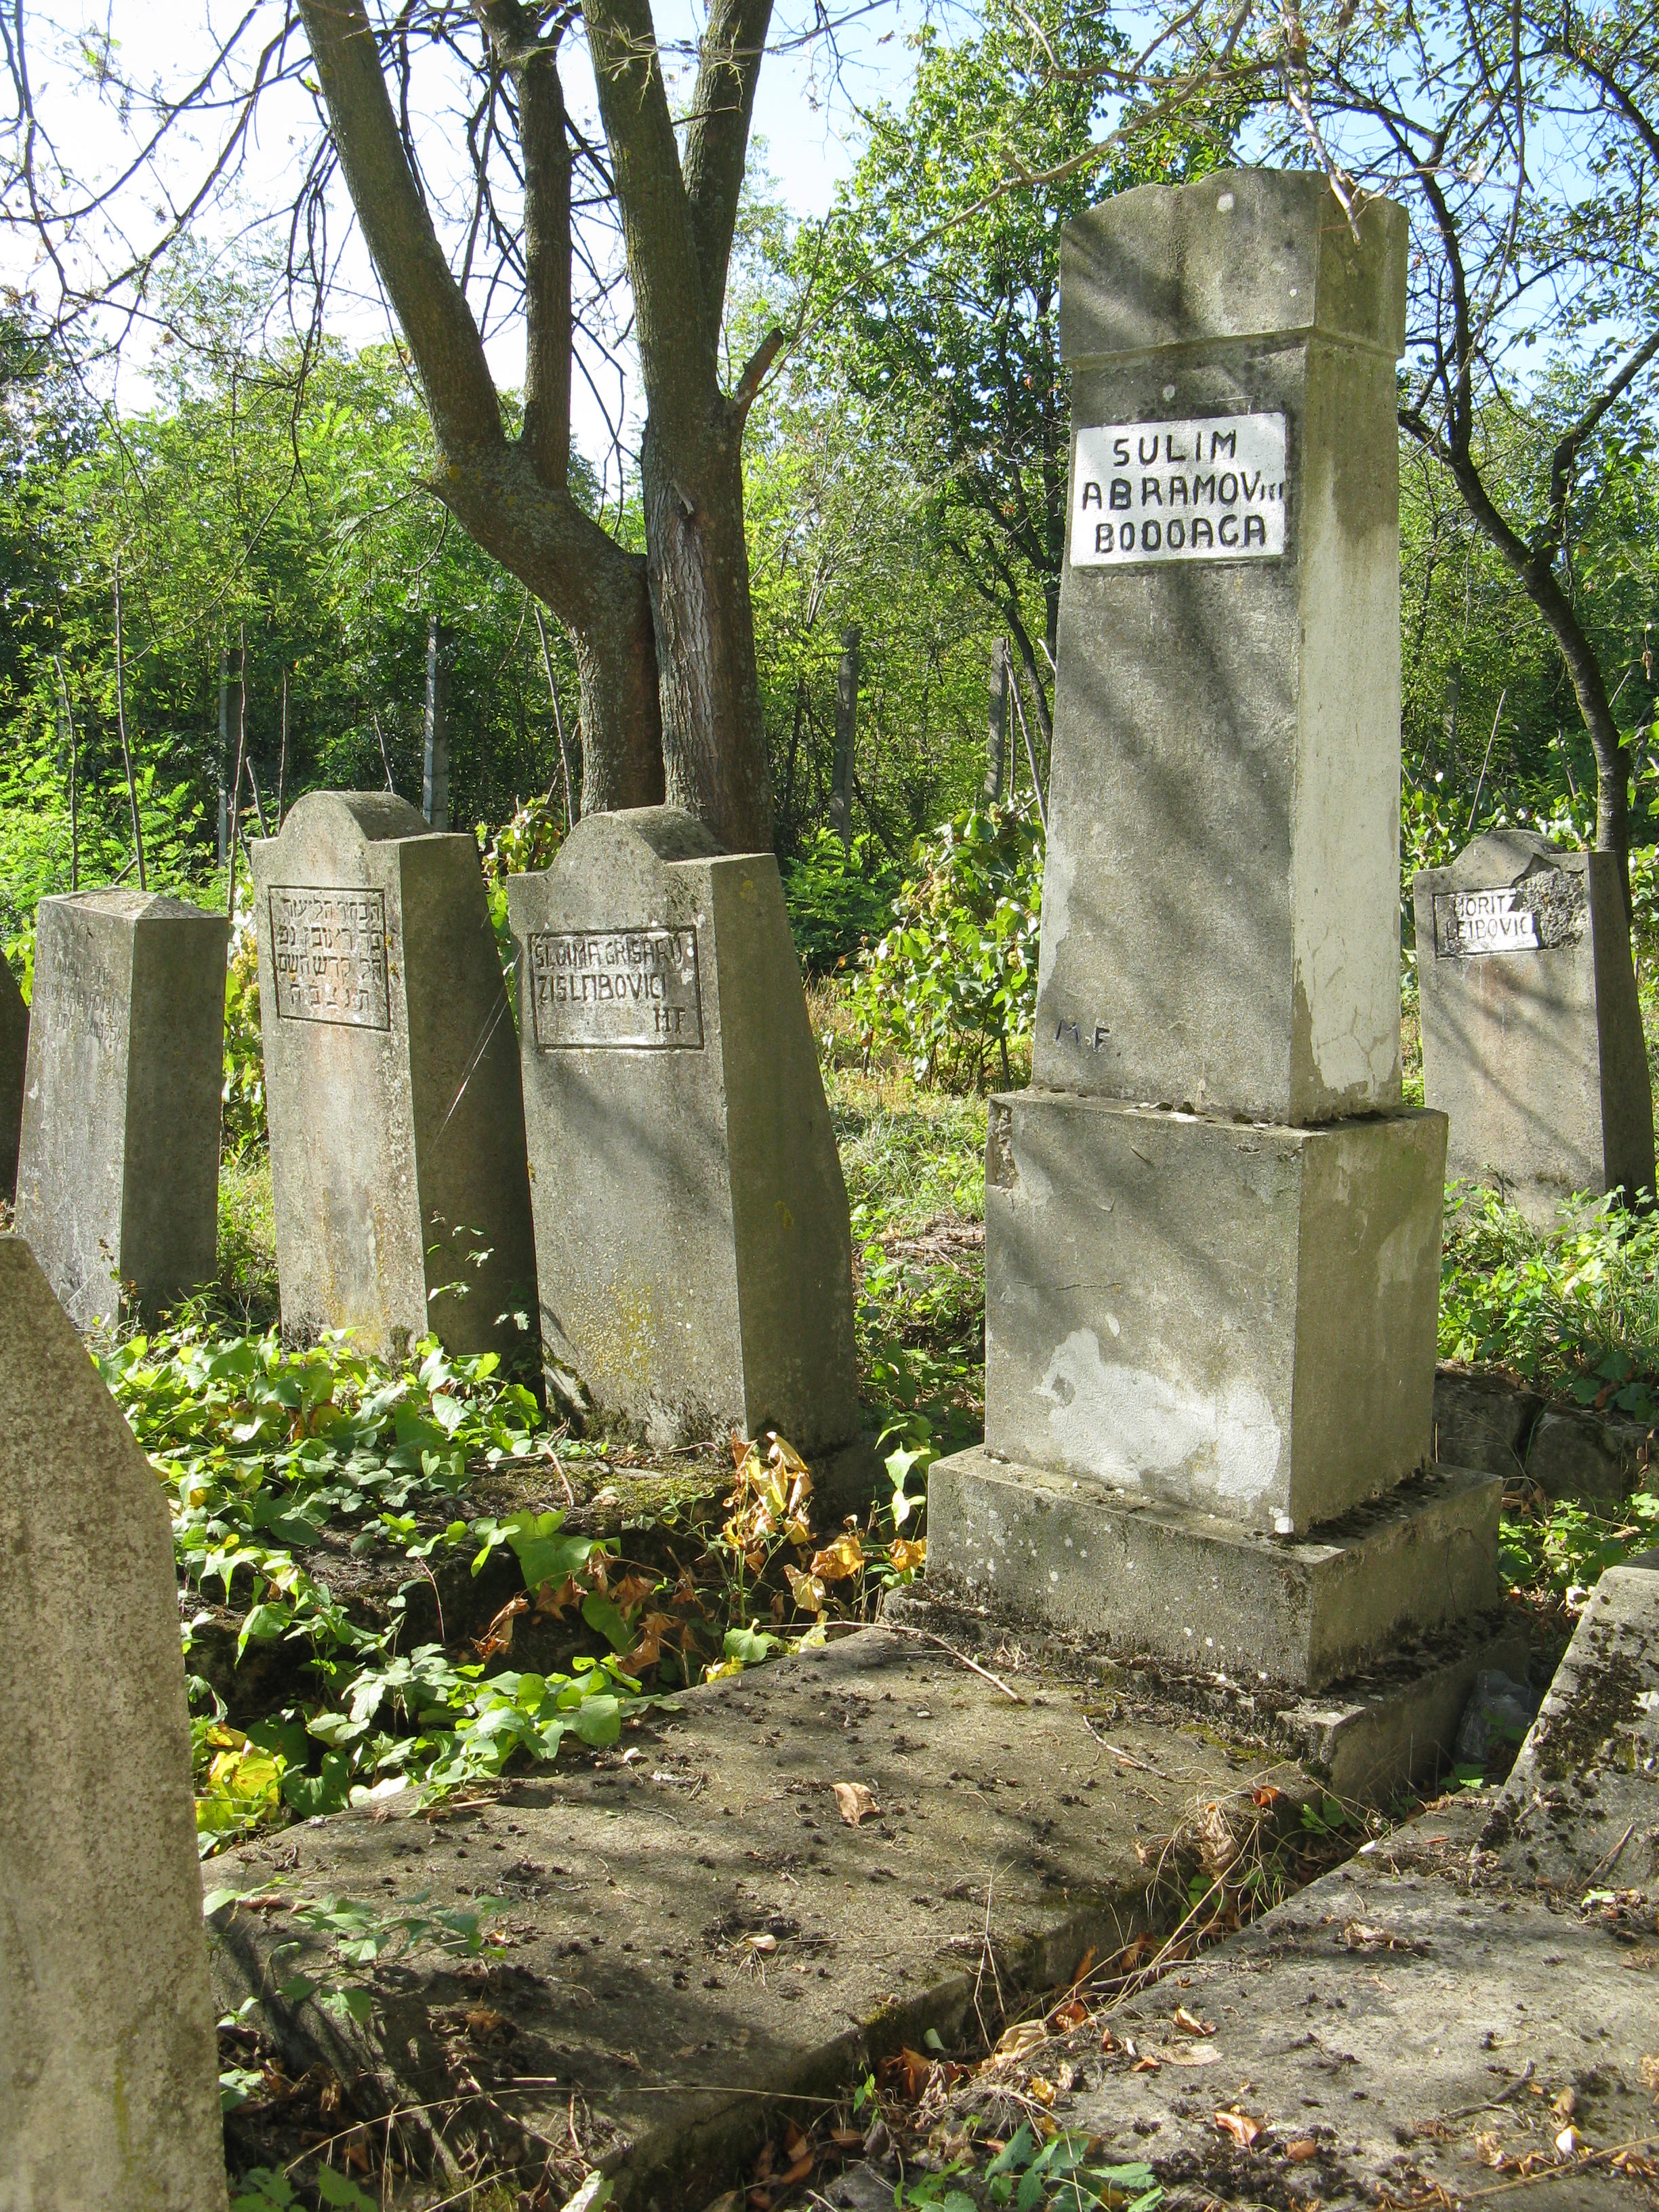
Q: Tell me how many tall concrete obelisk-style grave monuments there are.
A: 1